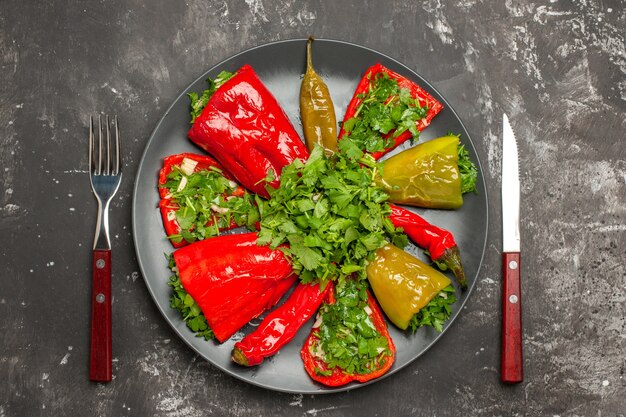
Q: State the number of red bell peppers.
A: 5